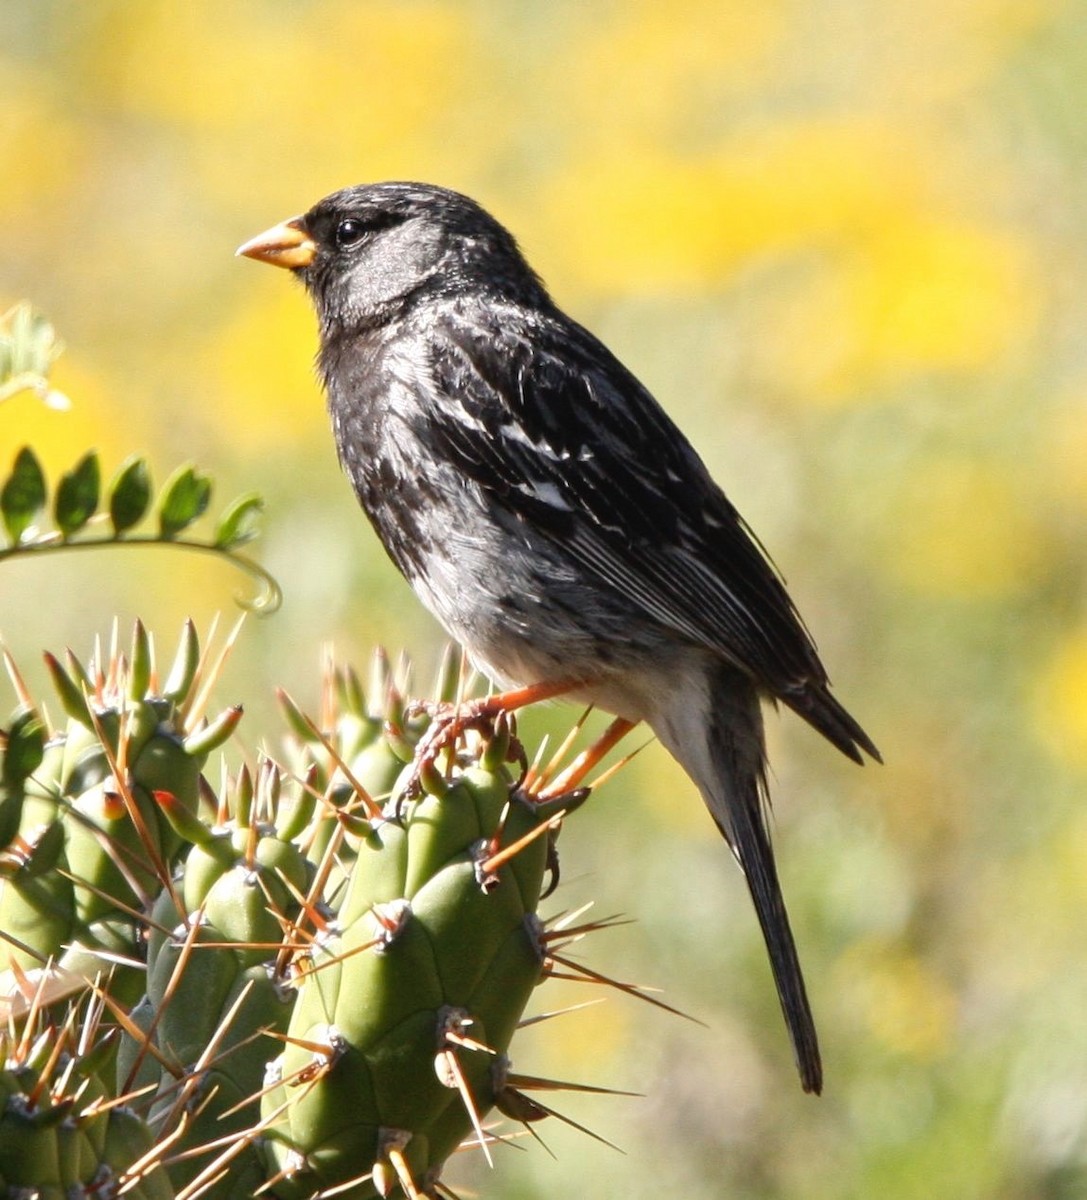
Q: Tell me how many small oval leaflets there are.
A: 5